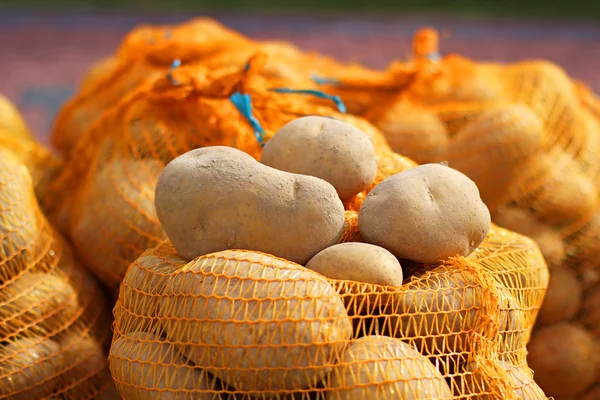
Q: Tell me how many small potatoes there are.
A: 1